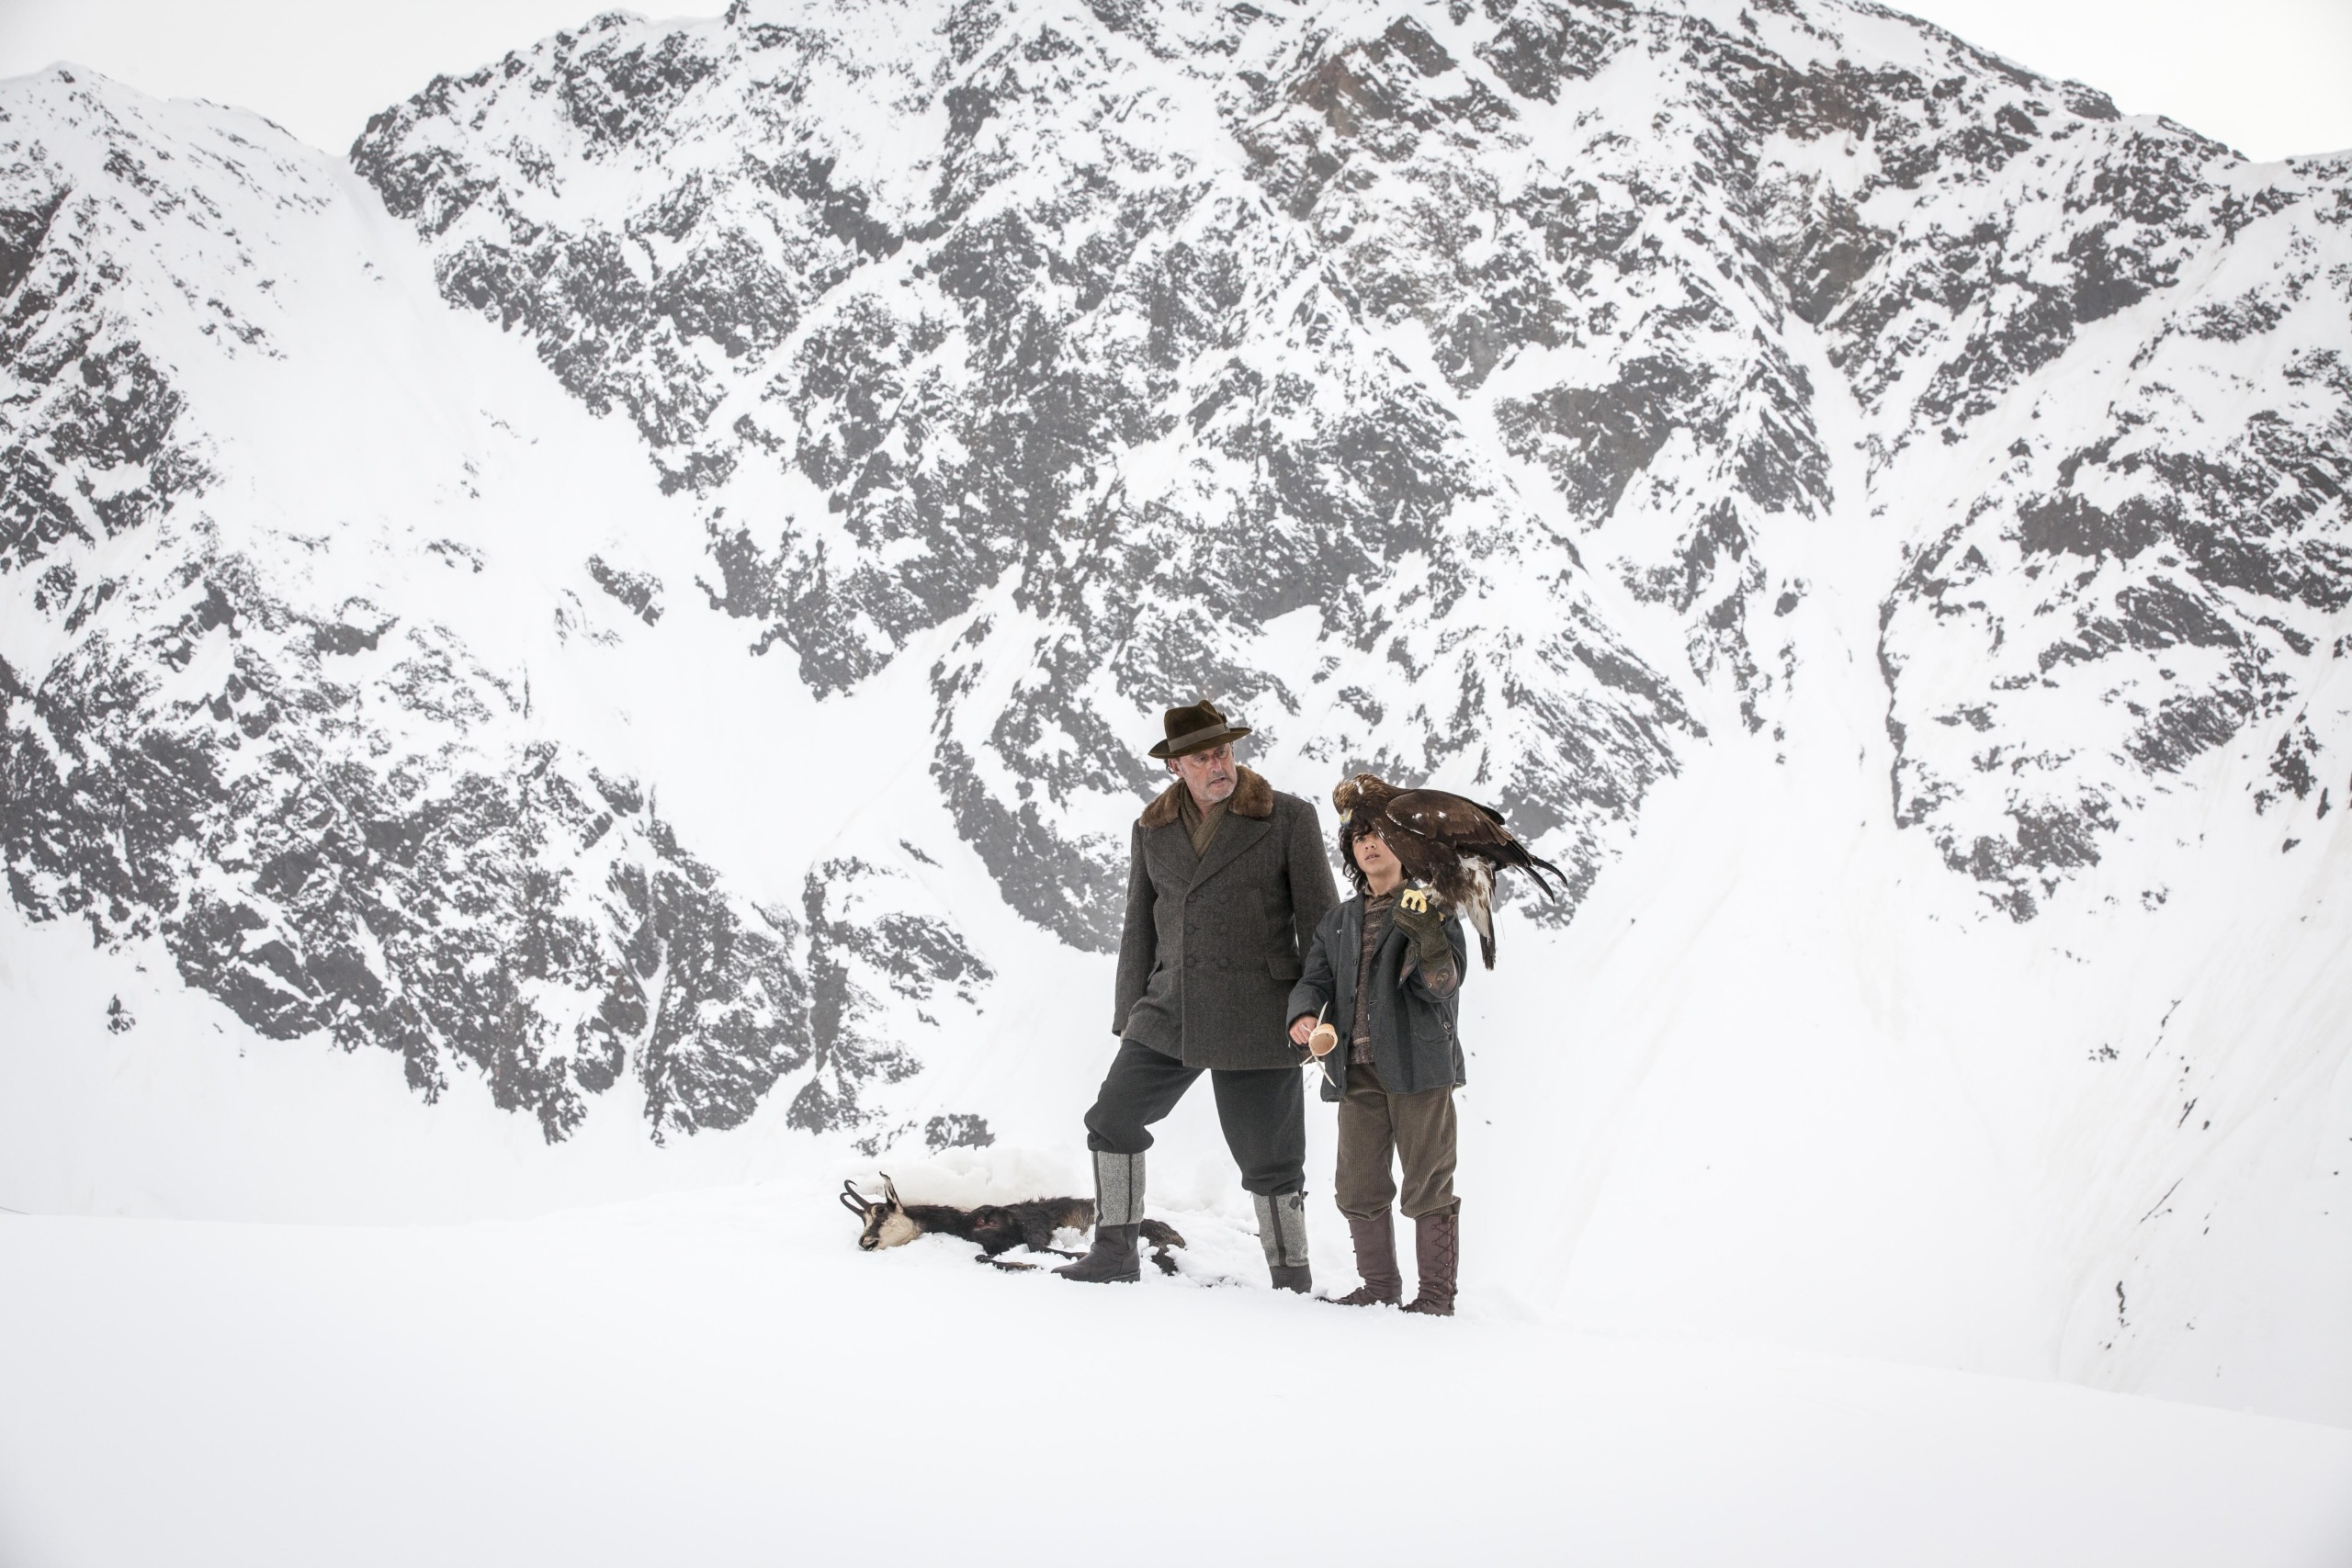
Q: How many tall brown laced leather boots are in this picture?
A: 2